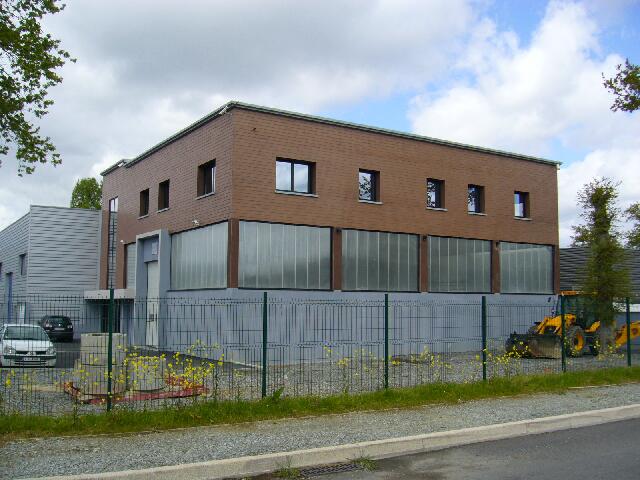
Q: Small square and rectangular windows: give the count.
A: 8